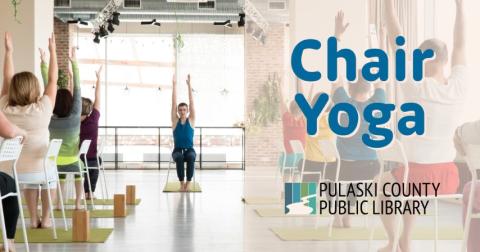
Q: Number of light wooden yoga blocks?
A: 3